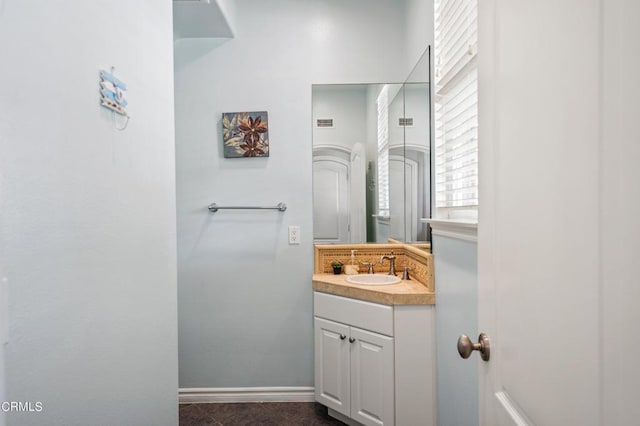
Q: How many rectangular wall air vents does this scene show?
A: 2